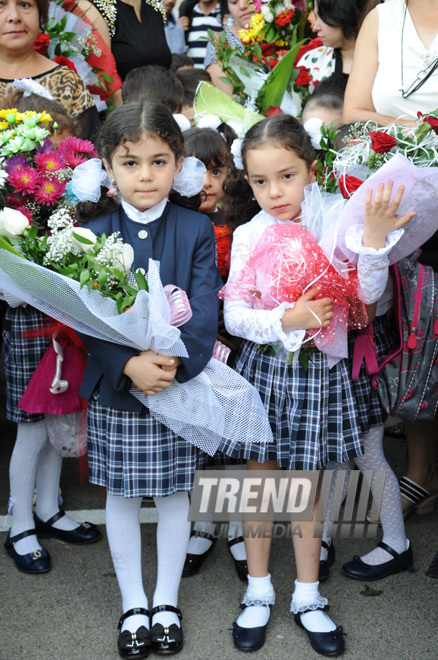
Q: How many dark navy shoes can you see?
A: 6